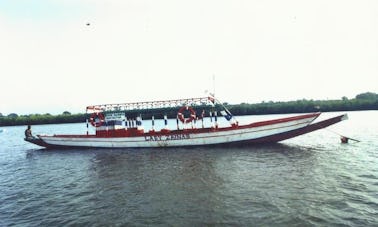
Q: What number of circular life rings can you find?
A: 2